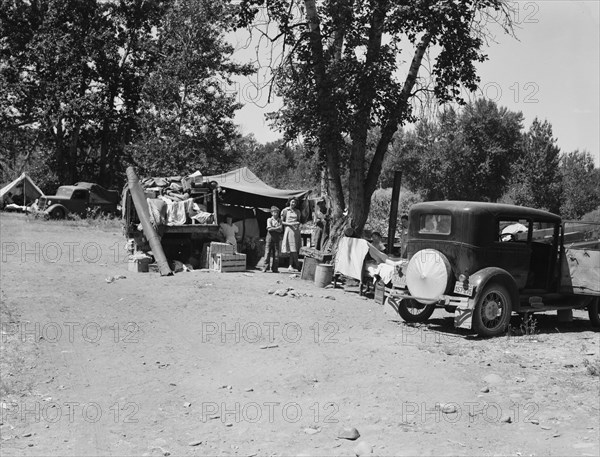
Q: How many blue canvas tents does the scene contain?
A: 0